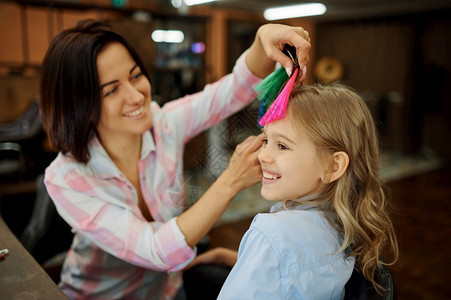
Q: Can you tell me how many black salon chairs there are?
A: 3